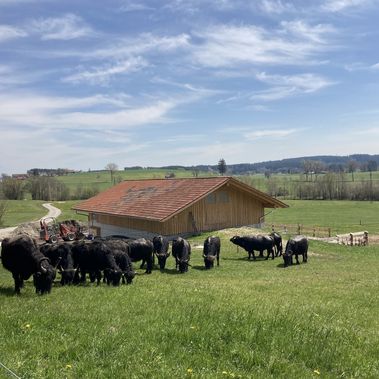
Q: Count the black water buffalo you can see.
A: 11